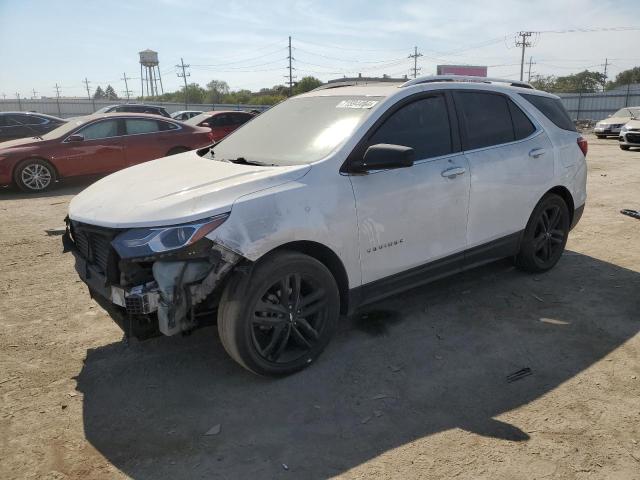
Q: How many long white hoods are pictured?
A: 1